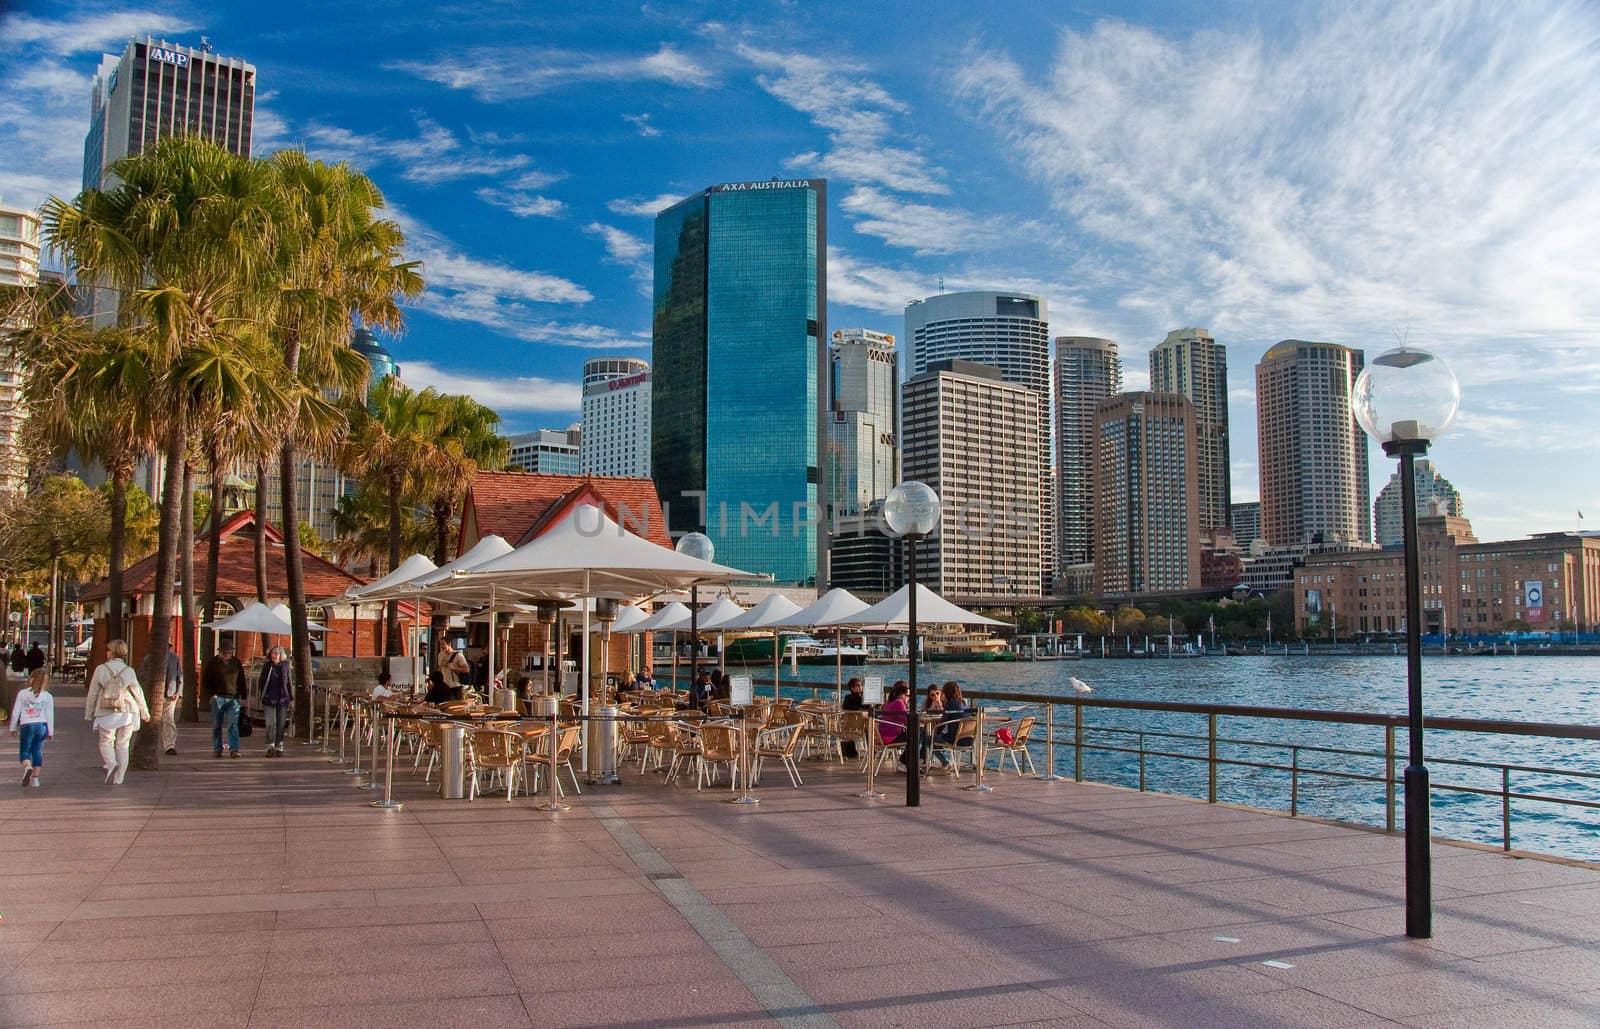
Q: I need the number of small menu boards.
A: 2